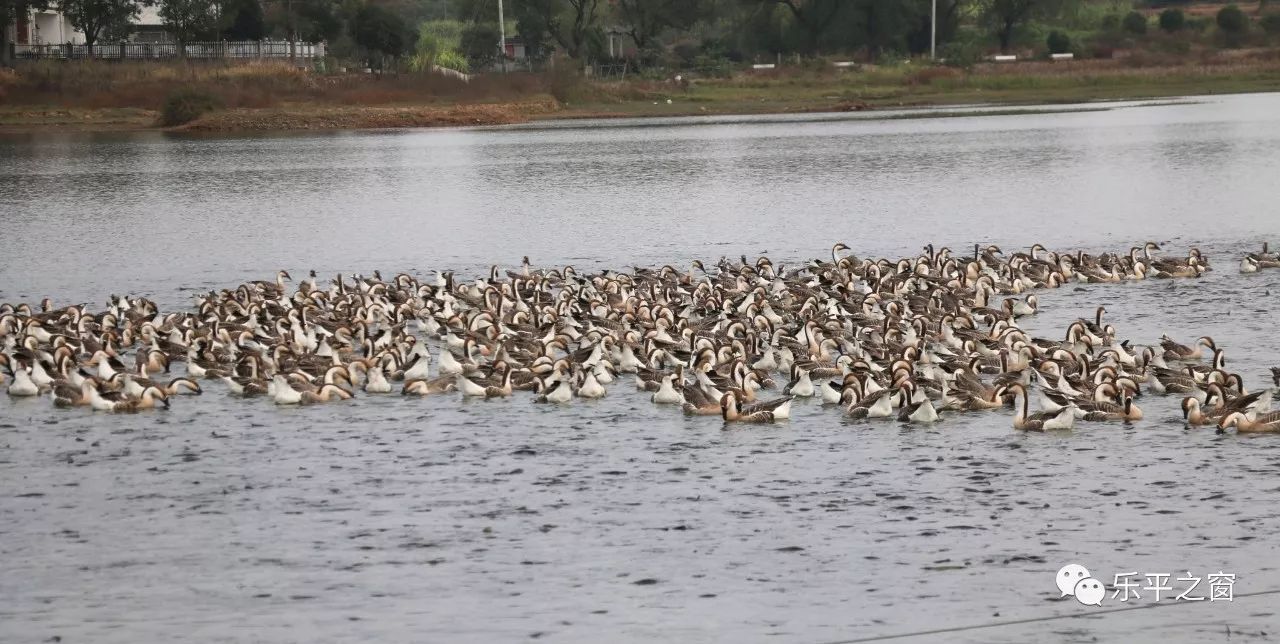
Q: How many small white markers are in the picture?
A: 4